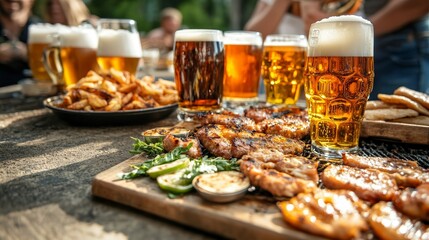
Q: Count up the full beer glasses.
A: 7